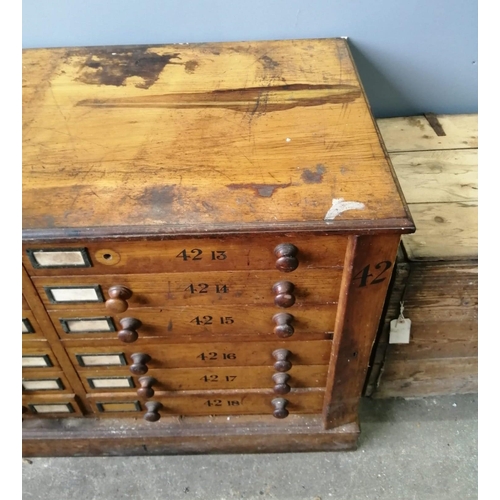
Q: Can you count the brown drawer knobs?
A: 11